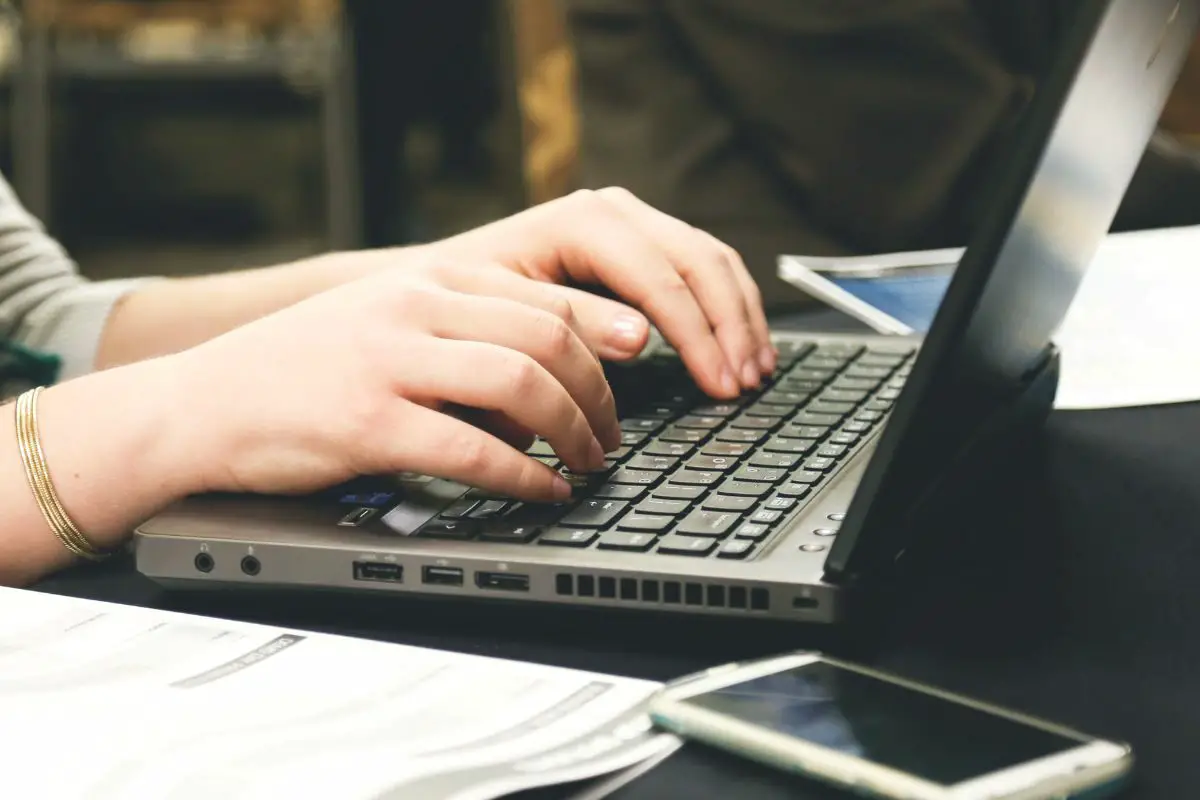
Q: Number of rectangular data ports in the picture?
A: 3